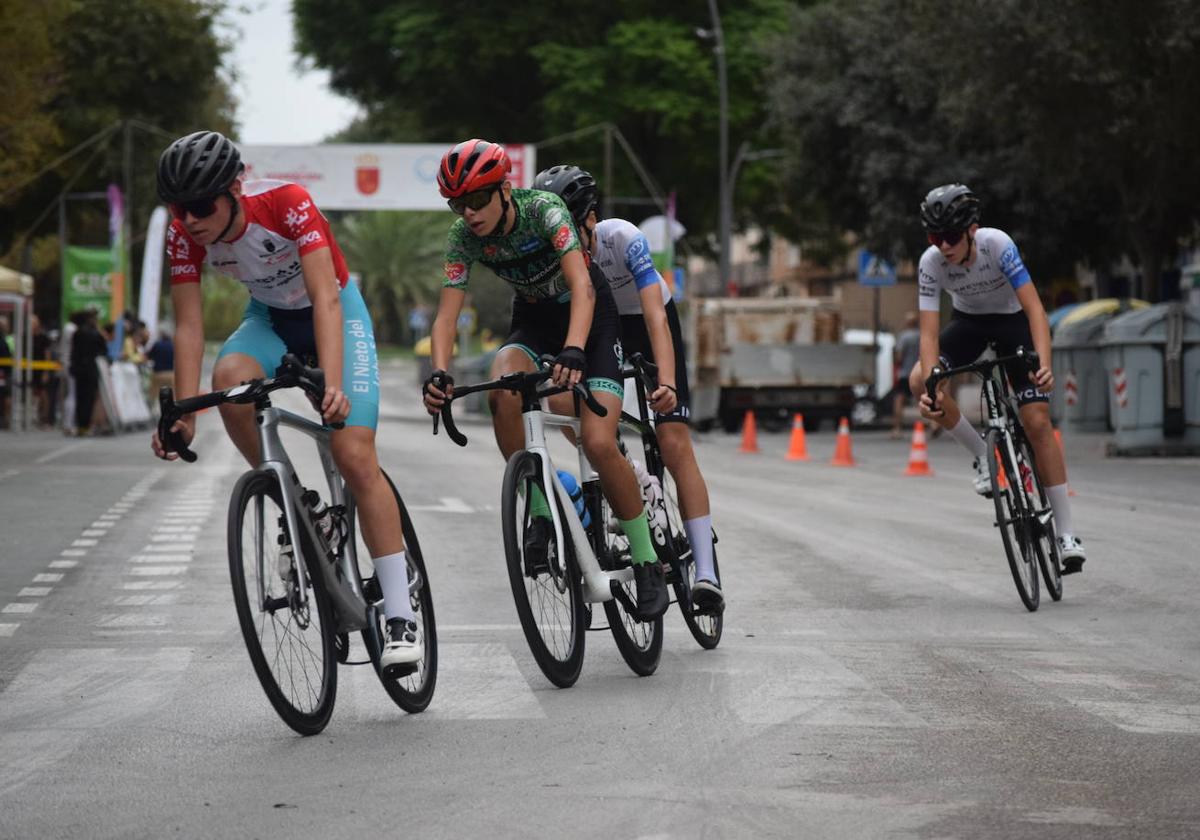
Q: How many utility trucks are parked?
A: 1